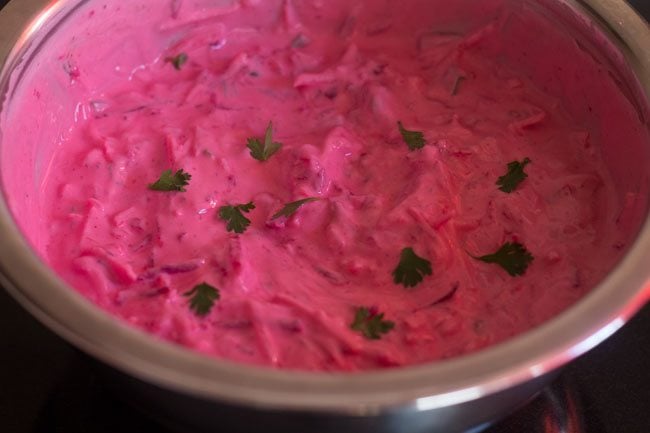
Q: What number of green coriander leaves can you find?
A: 11